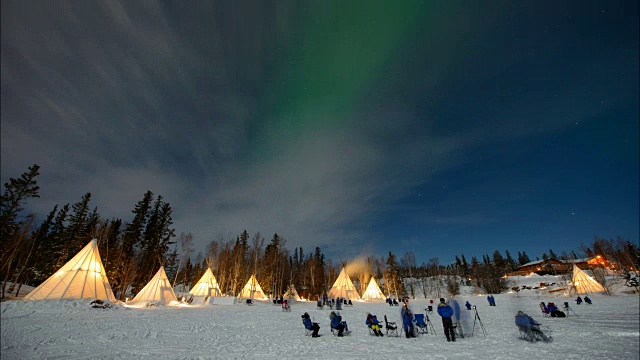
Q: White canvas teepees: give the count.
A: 8